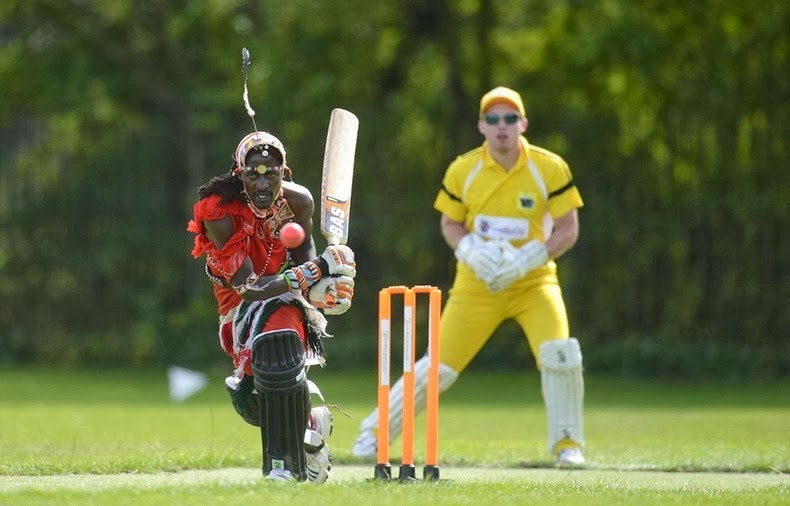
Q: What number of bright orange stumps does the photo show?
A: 3